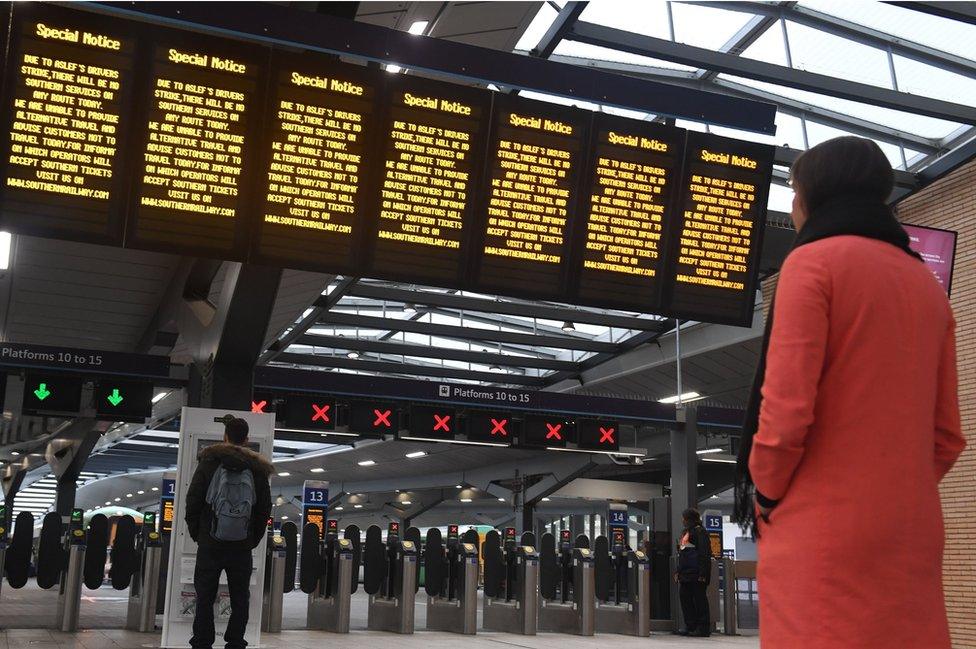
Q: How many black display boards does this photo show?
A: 7